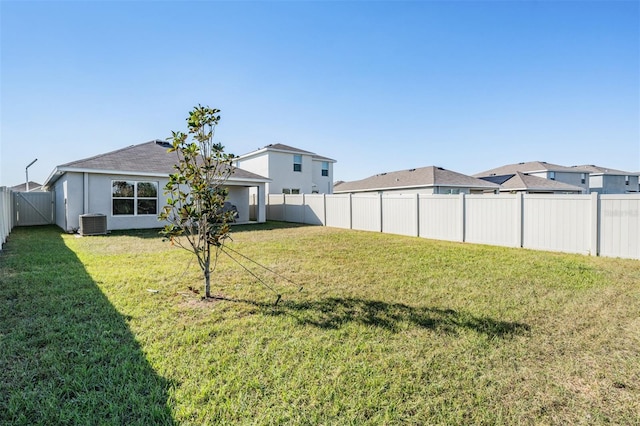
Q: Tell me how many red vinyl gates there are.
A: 0